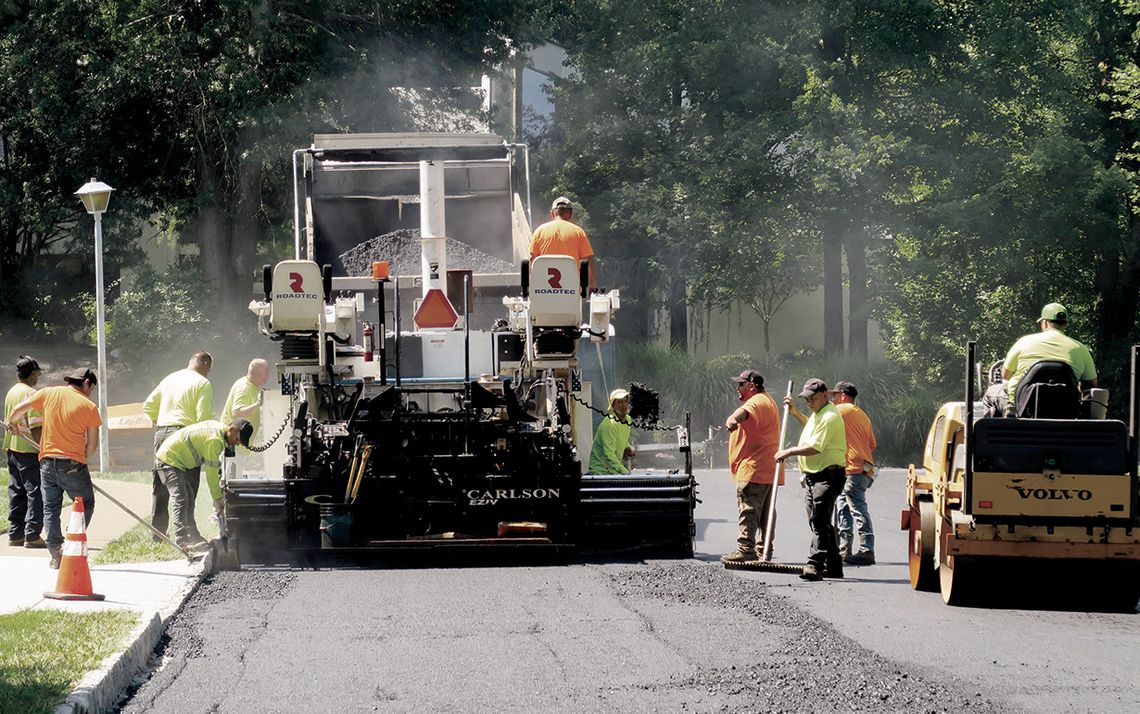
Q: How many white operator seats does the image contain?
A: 2